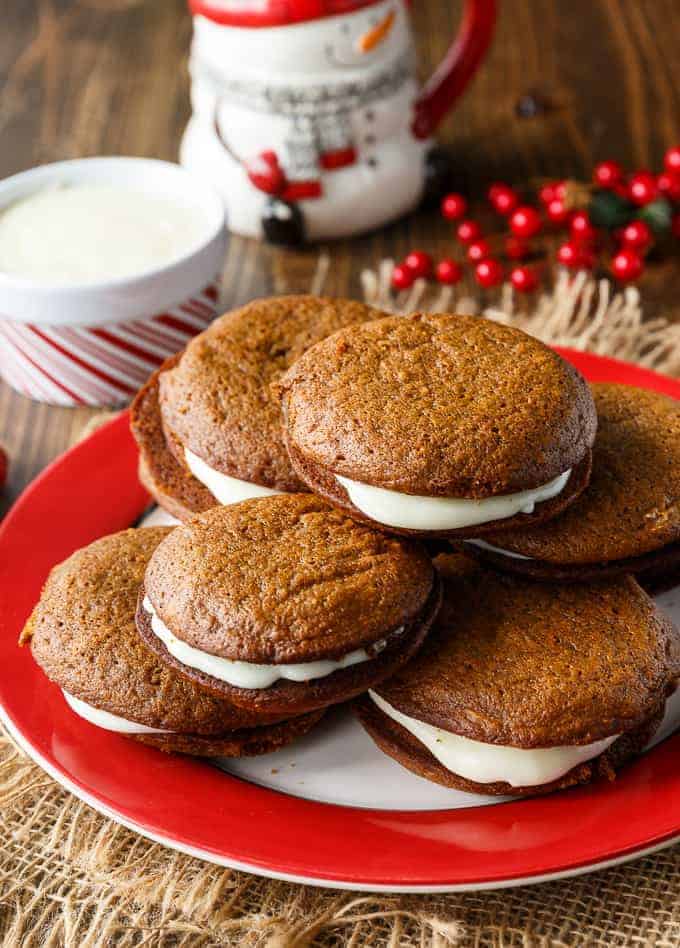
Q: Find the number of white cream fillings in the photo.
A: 6